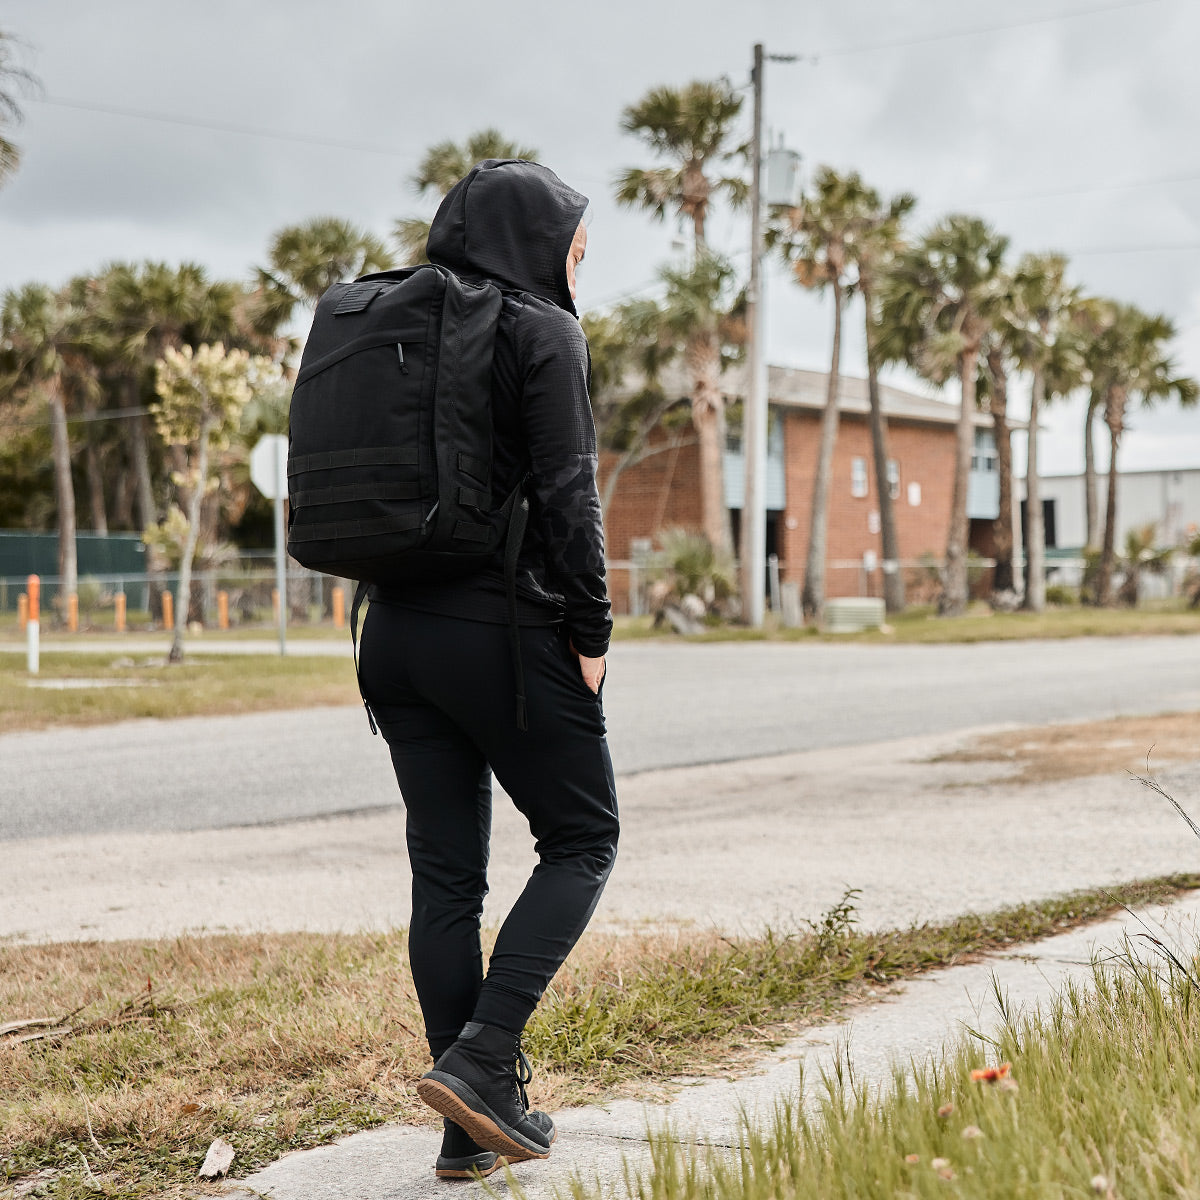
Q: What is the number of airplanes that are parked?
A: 0